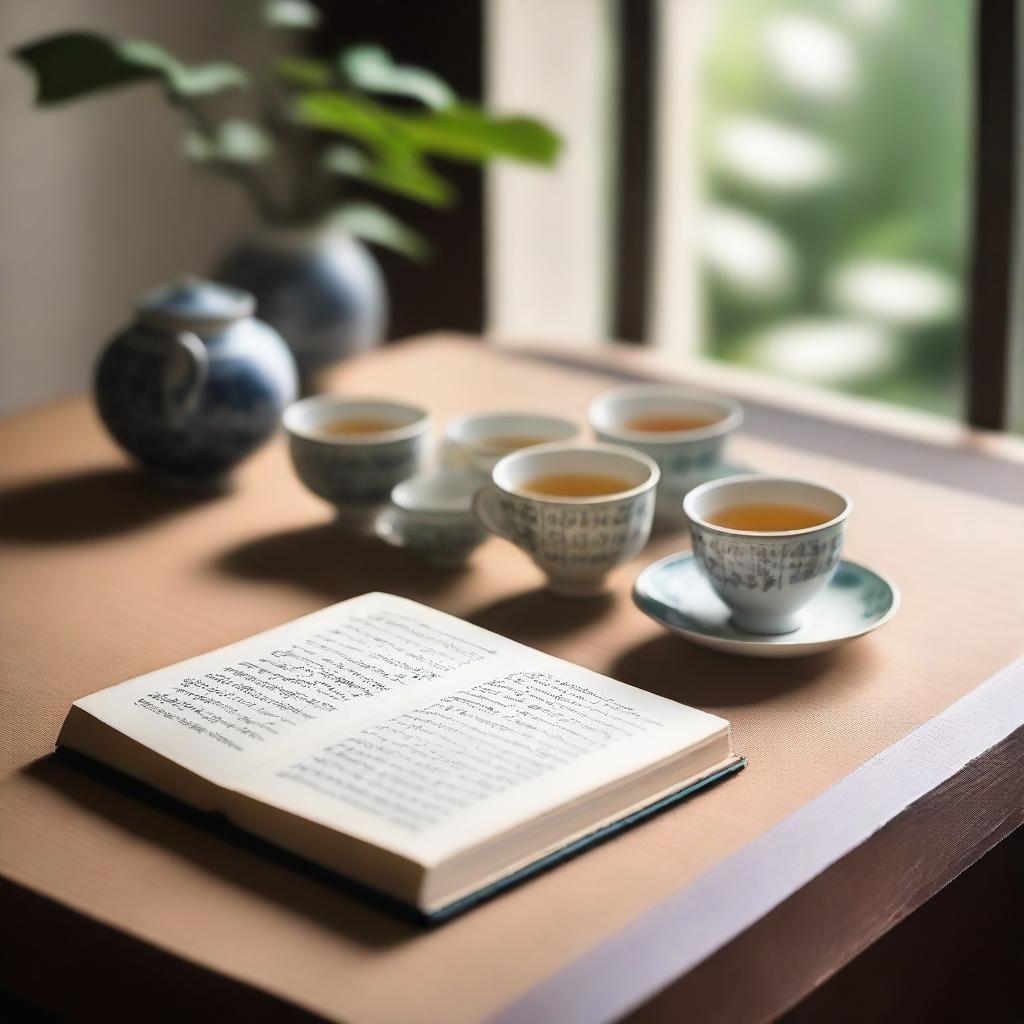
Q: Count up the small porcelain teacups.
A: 6